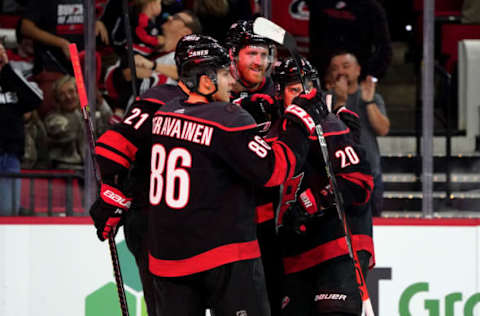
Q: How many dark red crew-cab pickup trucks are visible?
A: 0